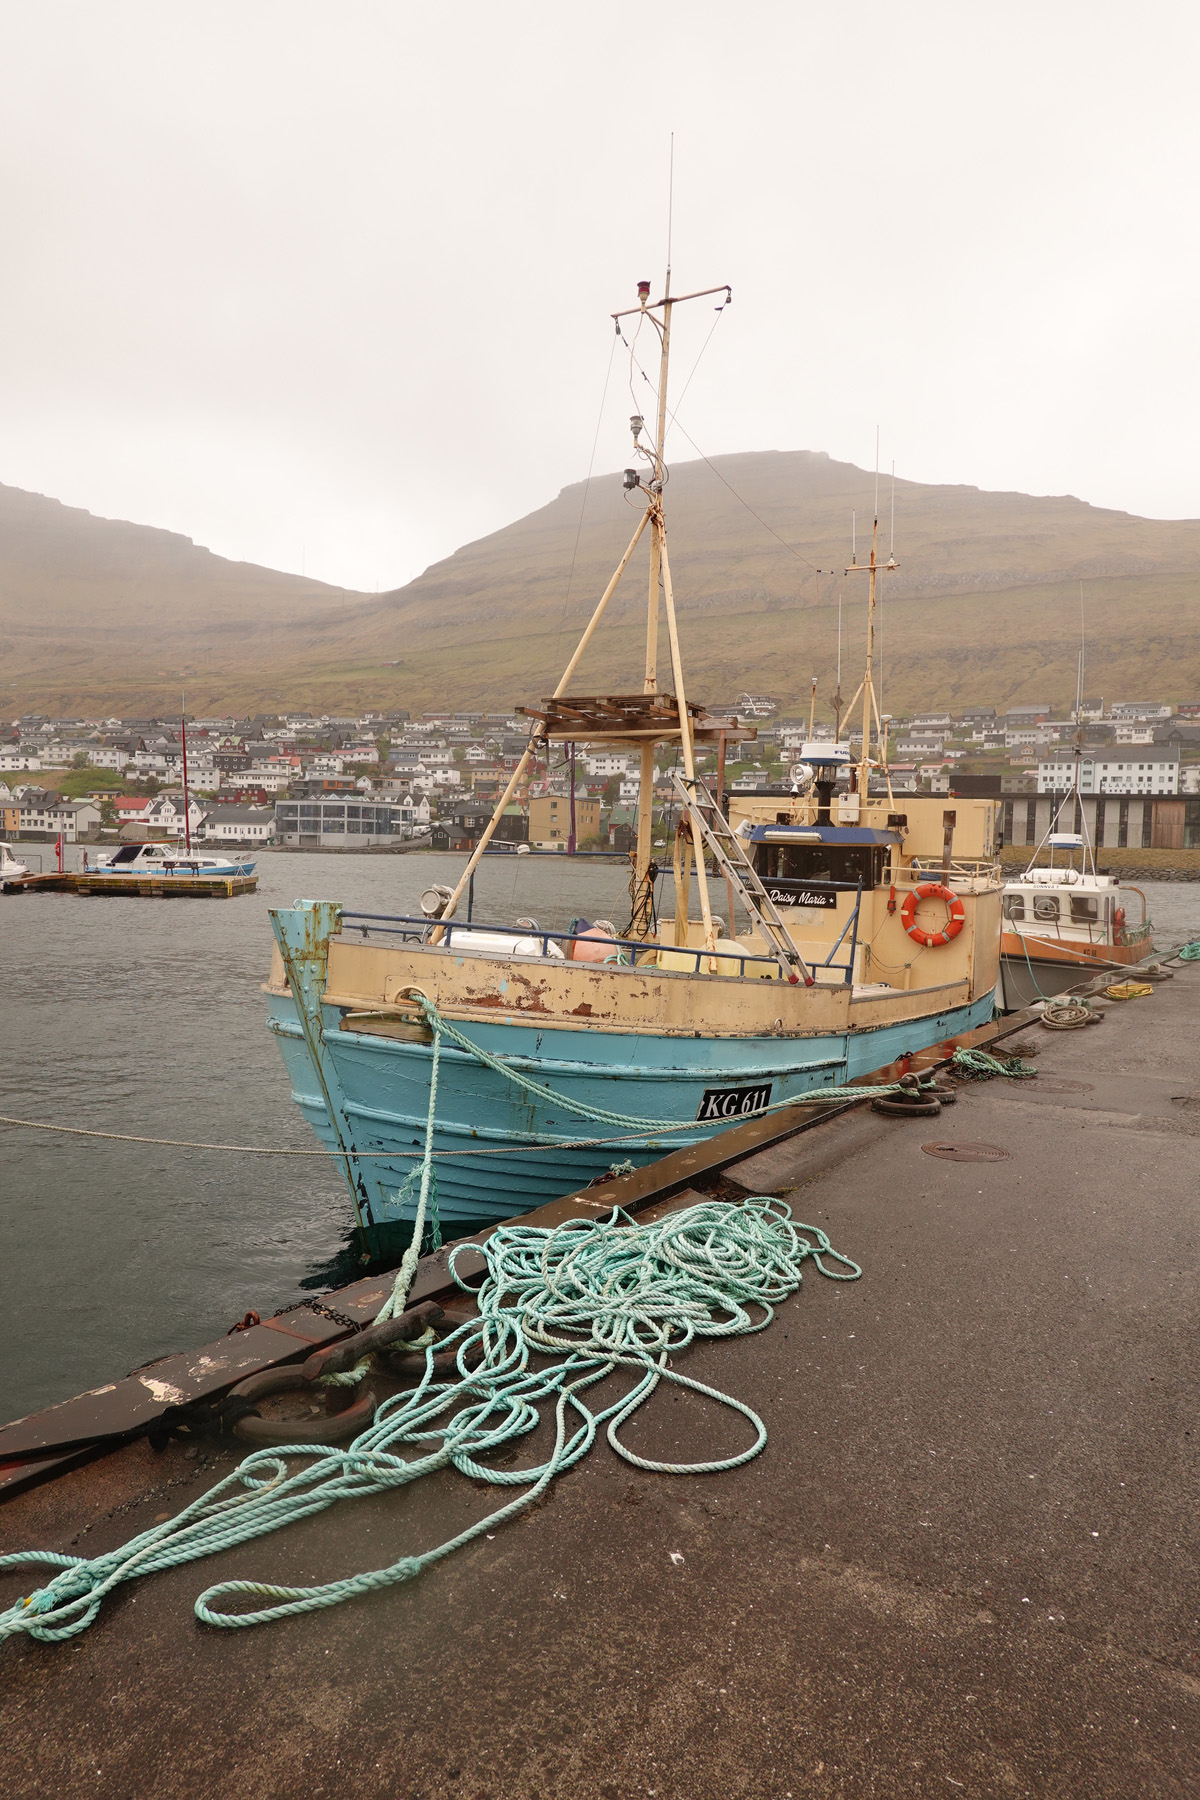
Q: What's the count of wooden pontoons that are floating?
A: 1